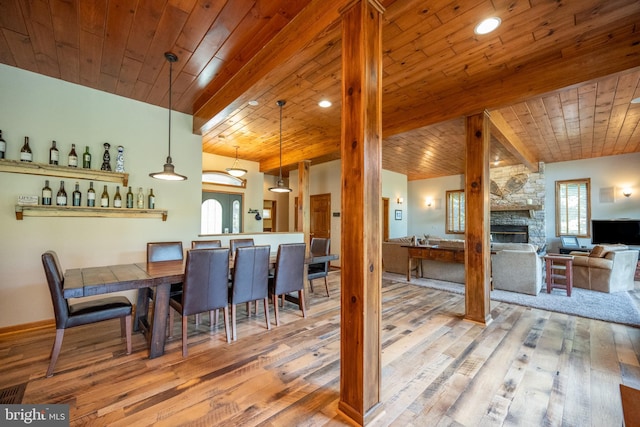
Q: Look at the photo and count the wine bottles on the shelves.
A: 14